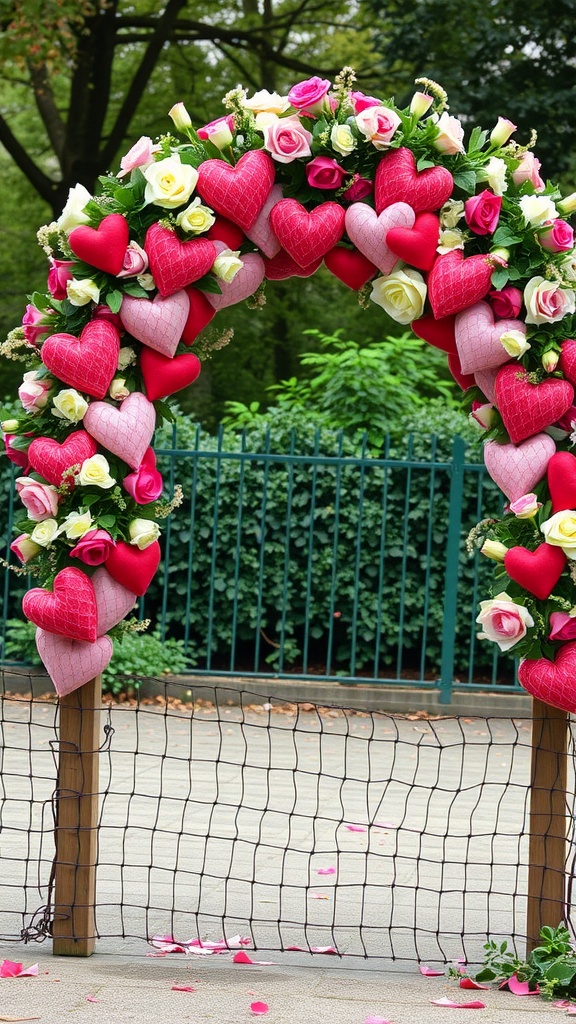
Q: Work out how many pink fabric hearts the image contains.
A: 10